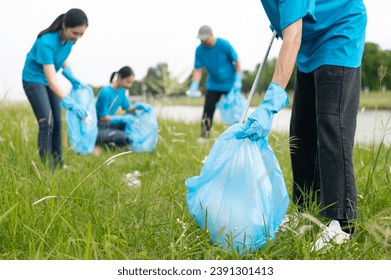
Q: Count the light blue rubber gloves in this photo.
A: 7